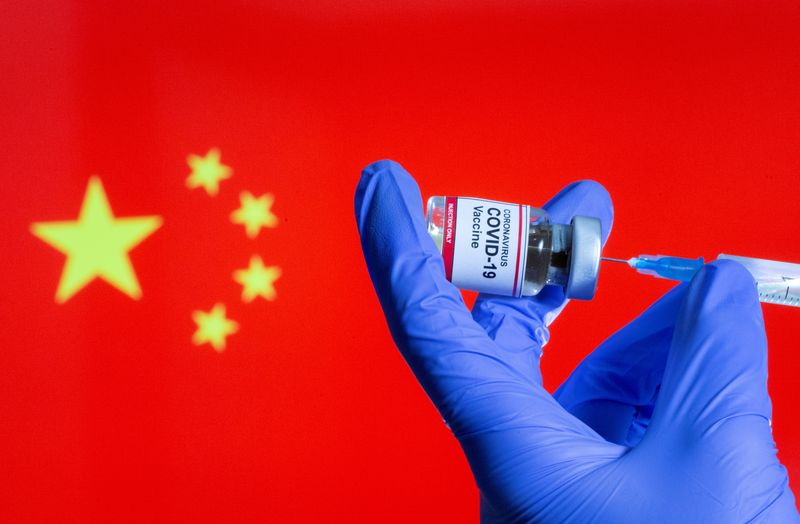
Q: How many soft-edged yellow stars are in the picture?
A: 5